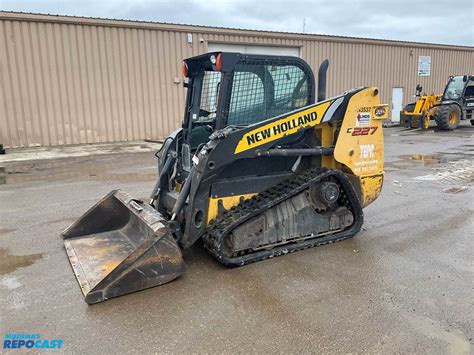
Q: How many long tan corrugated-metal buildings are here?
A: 1